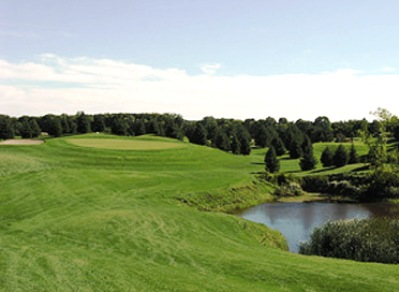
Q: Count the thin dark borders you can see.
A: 0